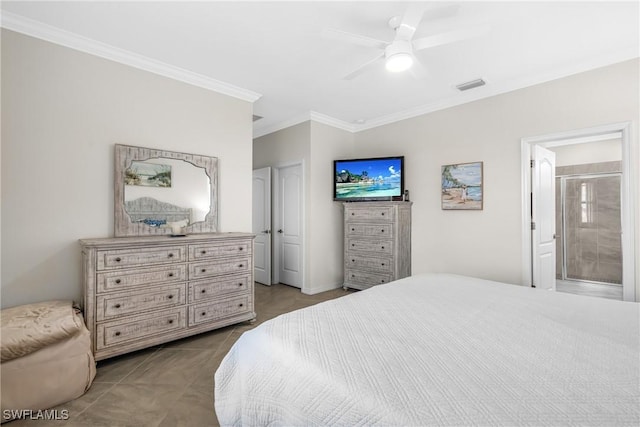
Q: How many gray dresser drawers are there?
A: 13